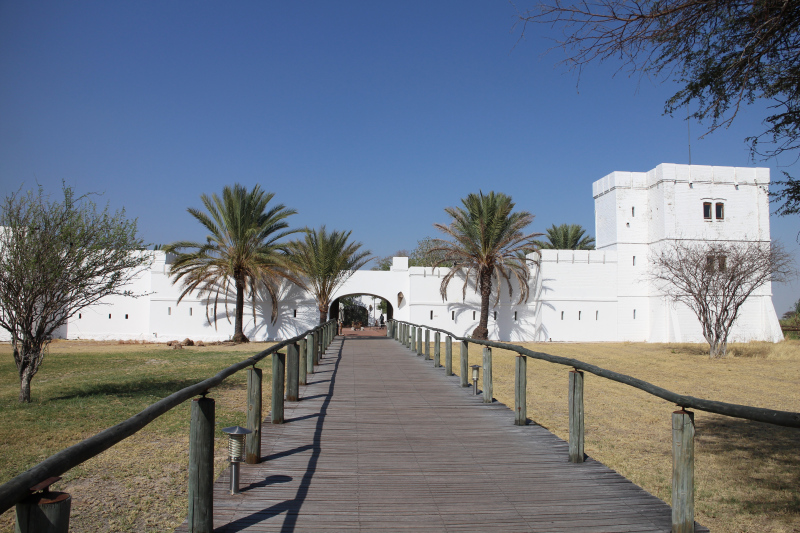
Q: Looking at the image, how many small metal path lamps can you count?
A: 2